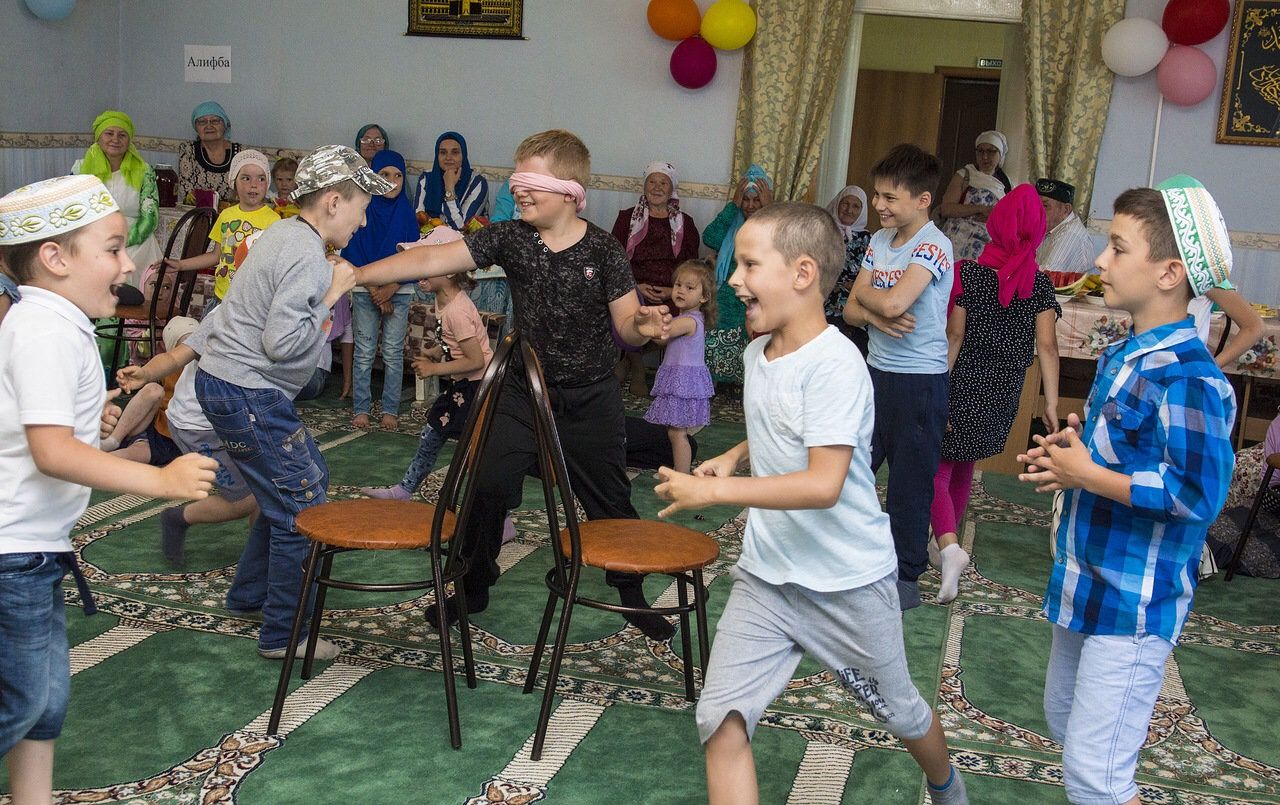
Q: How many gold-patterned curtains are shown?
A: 2